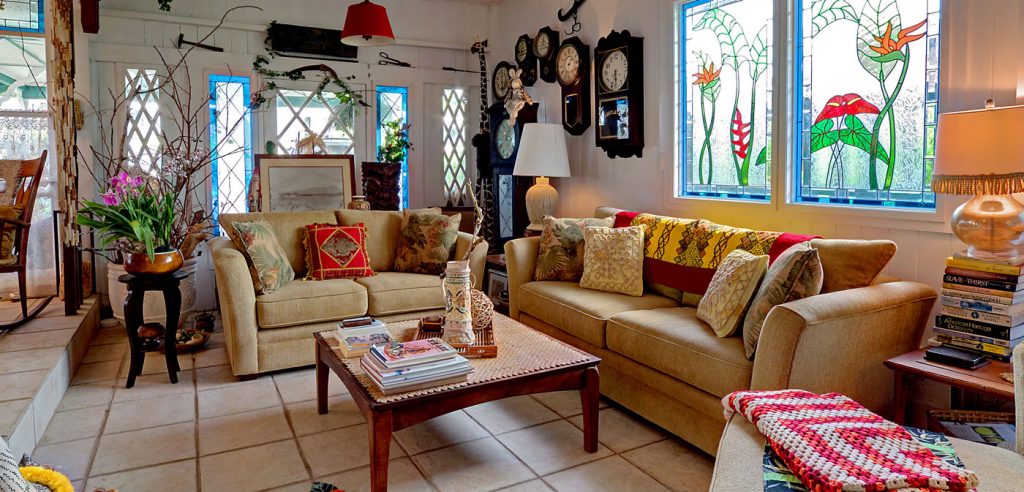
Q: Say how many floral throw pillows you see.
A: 4